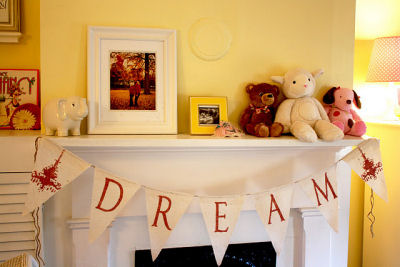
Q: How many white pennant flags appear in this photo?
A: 7